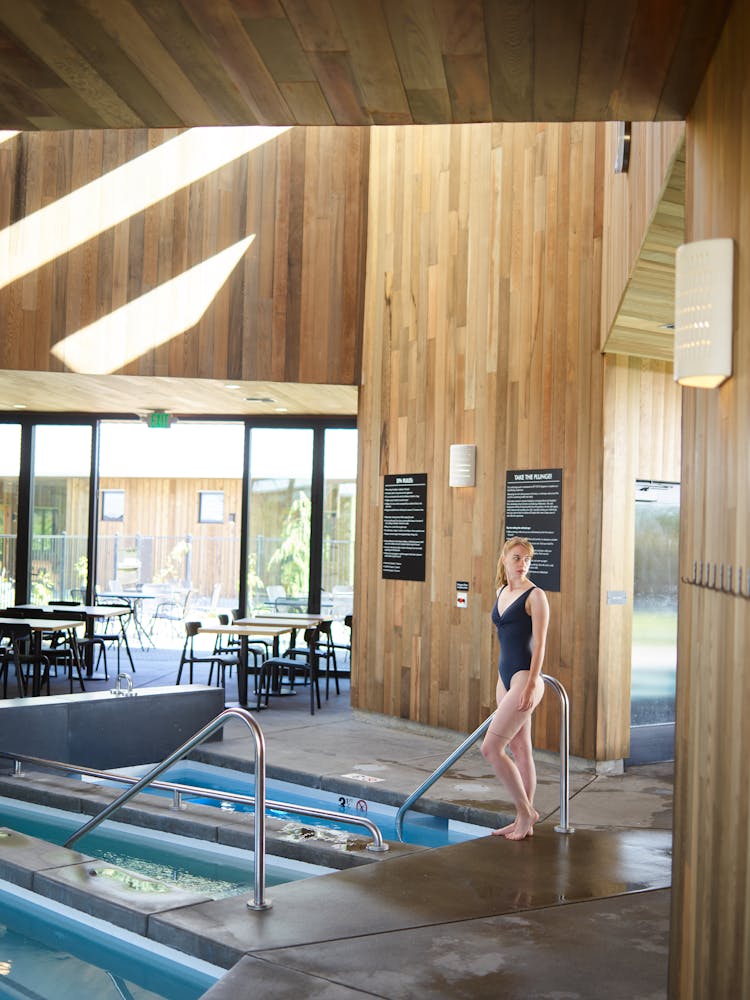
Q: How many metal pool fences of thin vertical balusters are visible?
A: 1